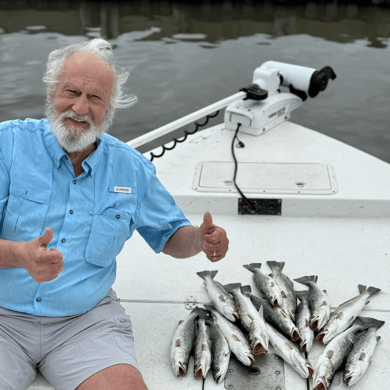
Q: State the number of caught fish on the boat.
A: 15